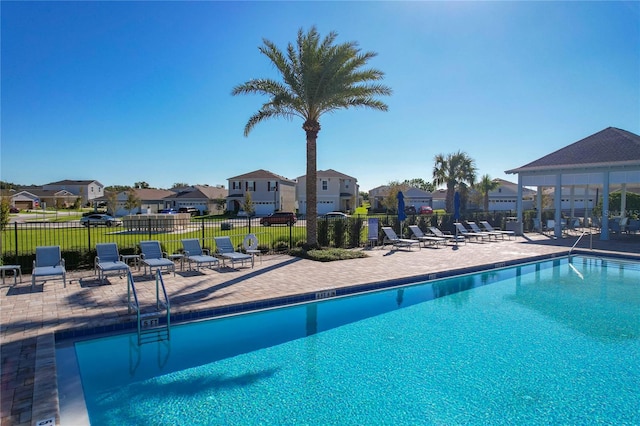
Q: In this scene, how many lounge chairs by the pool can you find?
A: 11